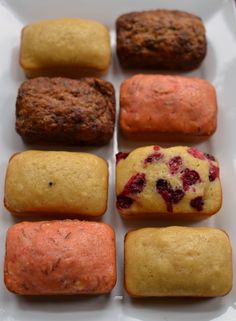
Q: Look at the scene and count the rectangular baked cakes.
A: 8